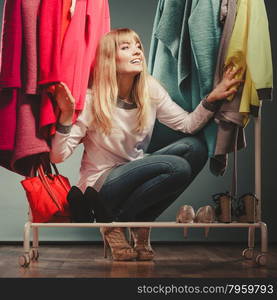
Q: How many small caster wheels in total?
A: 4